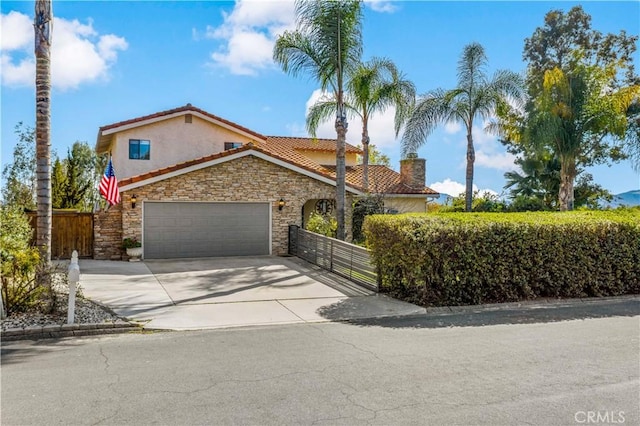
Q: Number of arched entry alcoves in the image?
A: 1